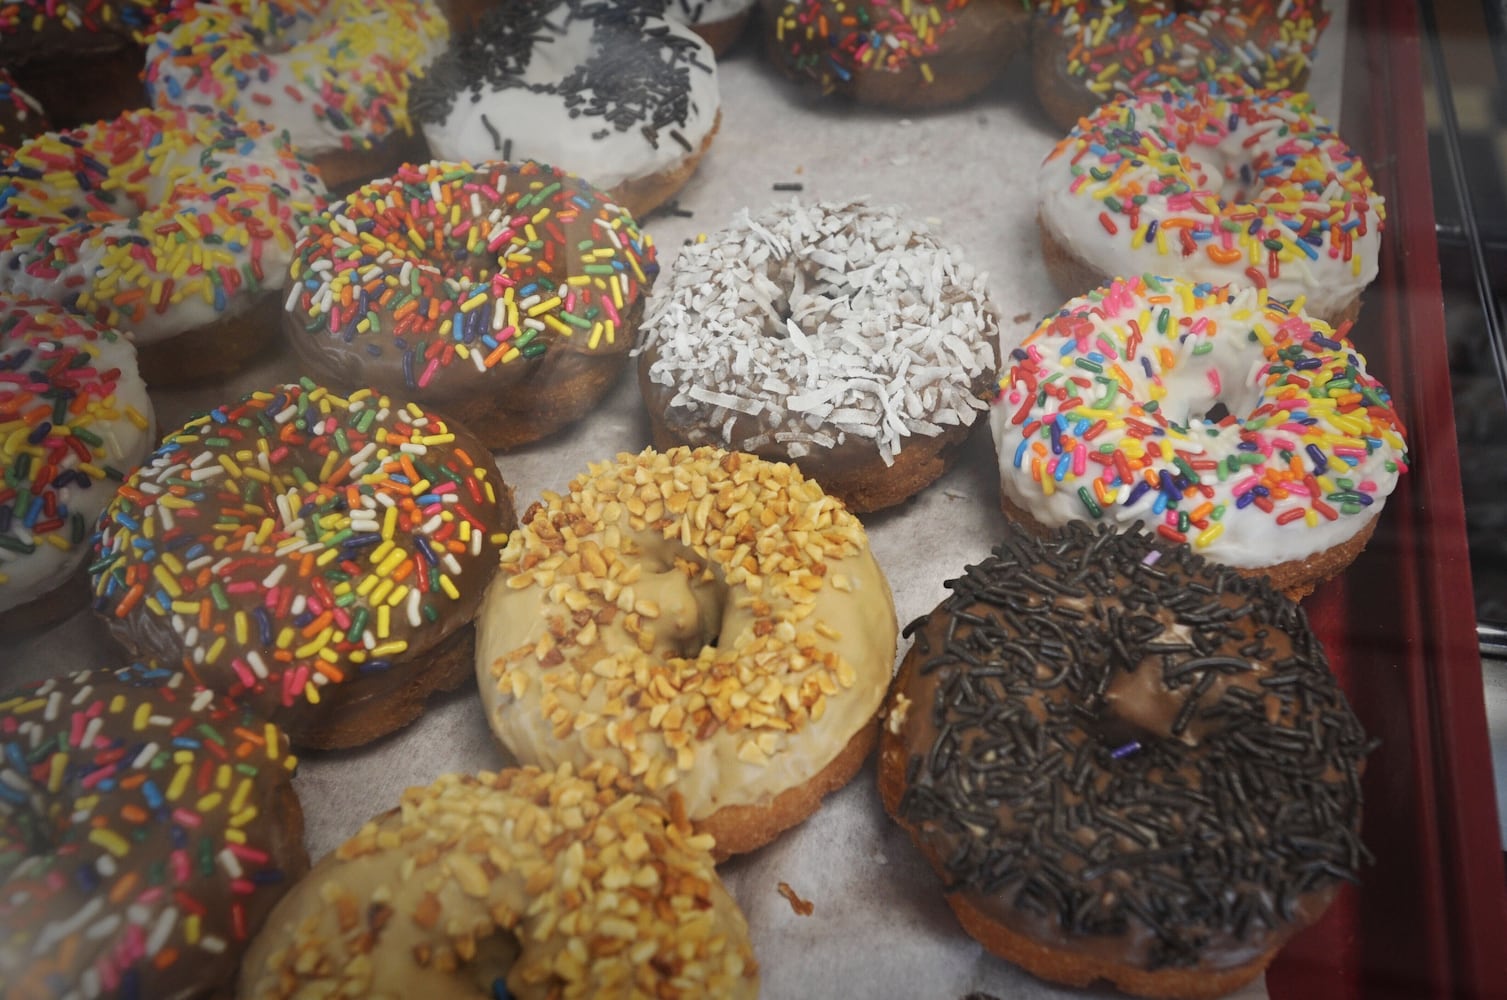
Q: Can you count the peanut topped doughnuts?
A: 2